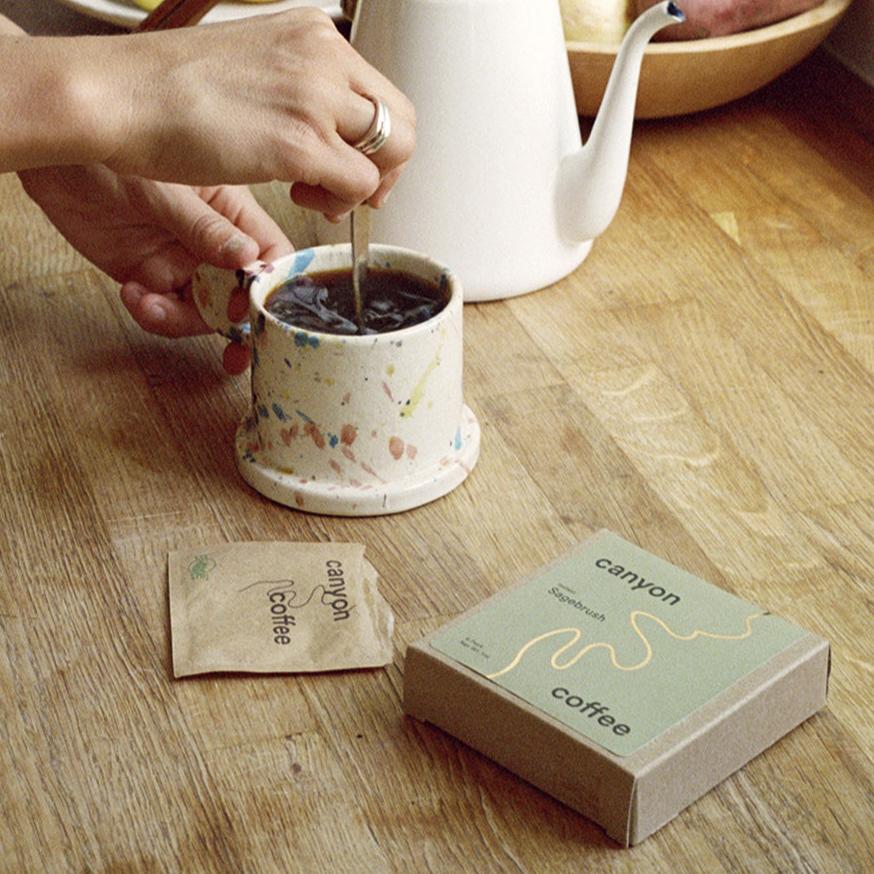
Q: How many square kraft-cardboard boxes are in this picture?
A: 1